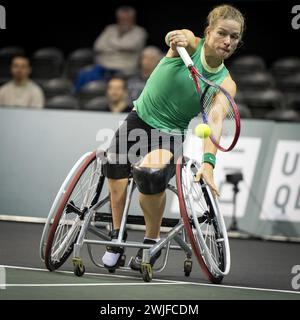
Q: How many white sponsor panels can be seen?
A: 2